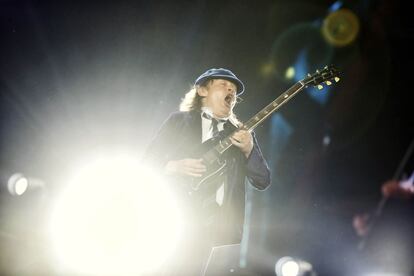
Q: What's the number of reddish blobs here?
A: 2